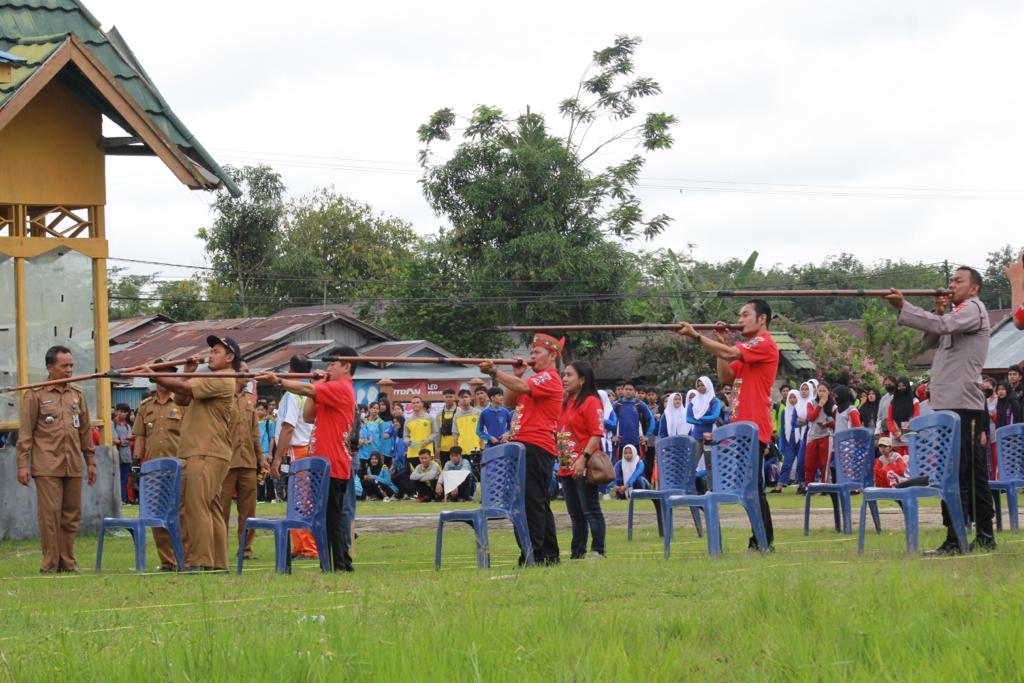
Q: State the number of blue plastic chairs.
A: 8